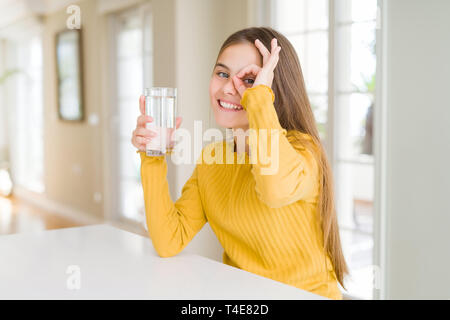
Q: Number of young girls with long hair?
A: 1